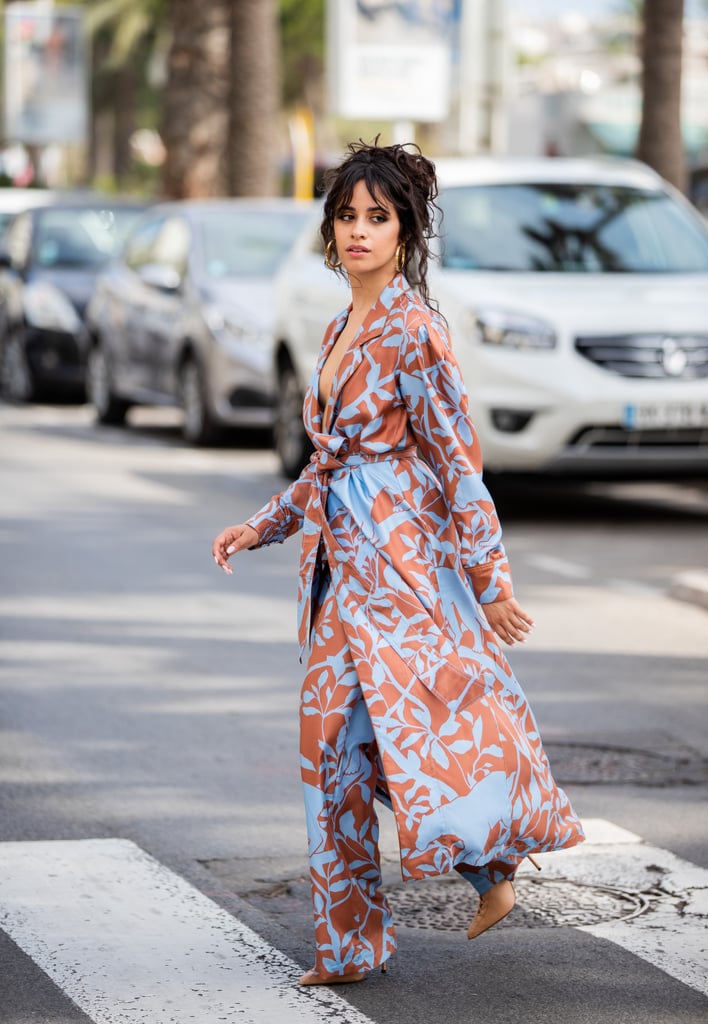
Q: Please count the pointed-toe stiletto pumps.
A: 2